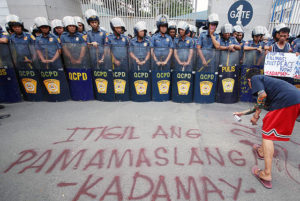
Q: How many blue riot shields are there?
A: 12